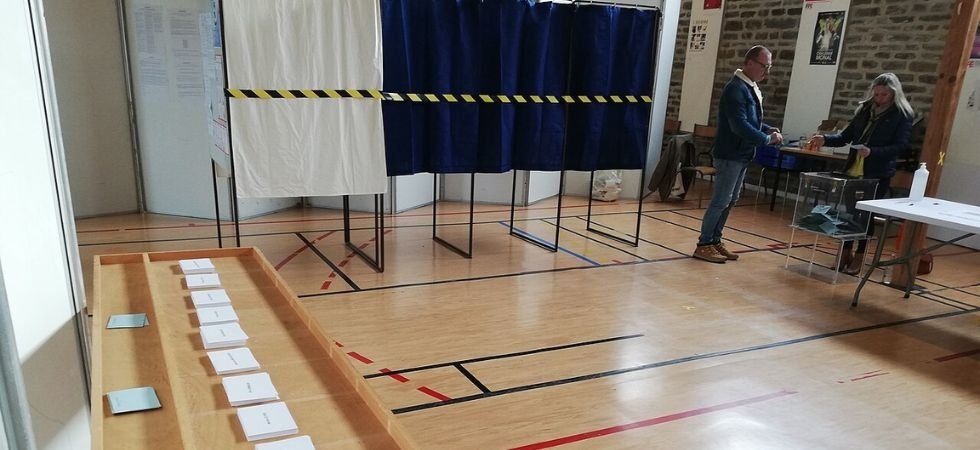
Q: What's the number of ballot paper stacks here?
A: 9